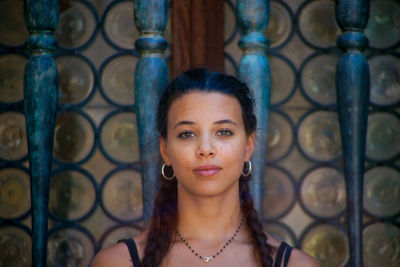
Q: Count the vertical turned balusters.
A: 4